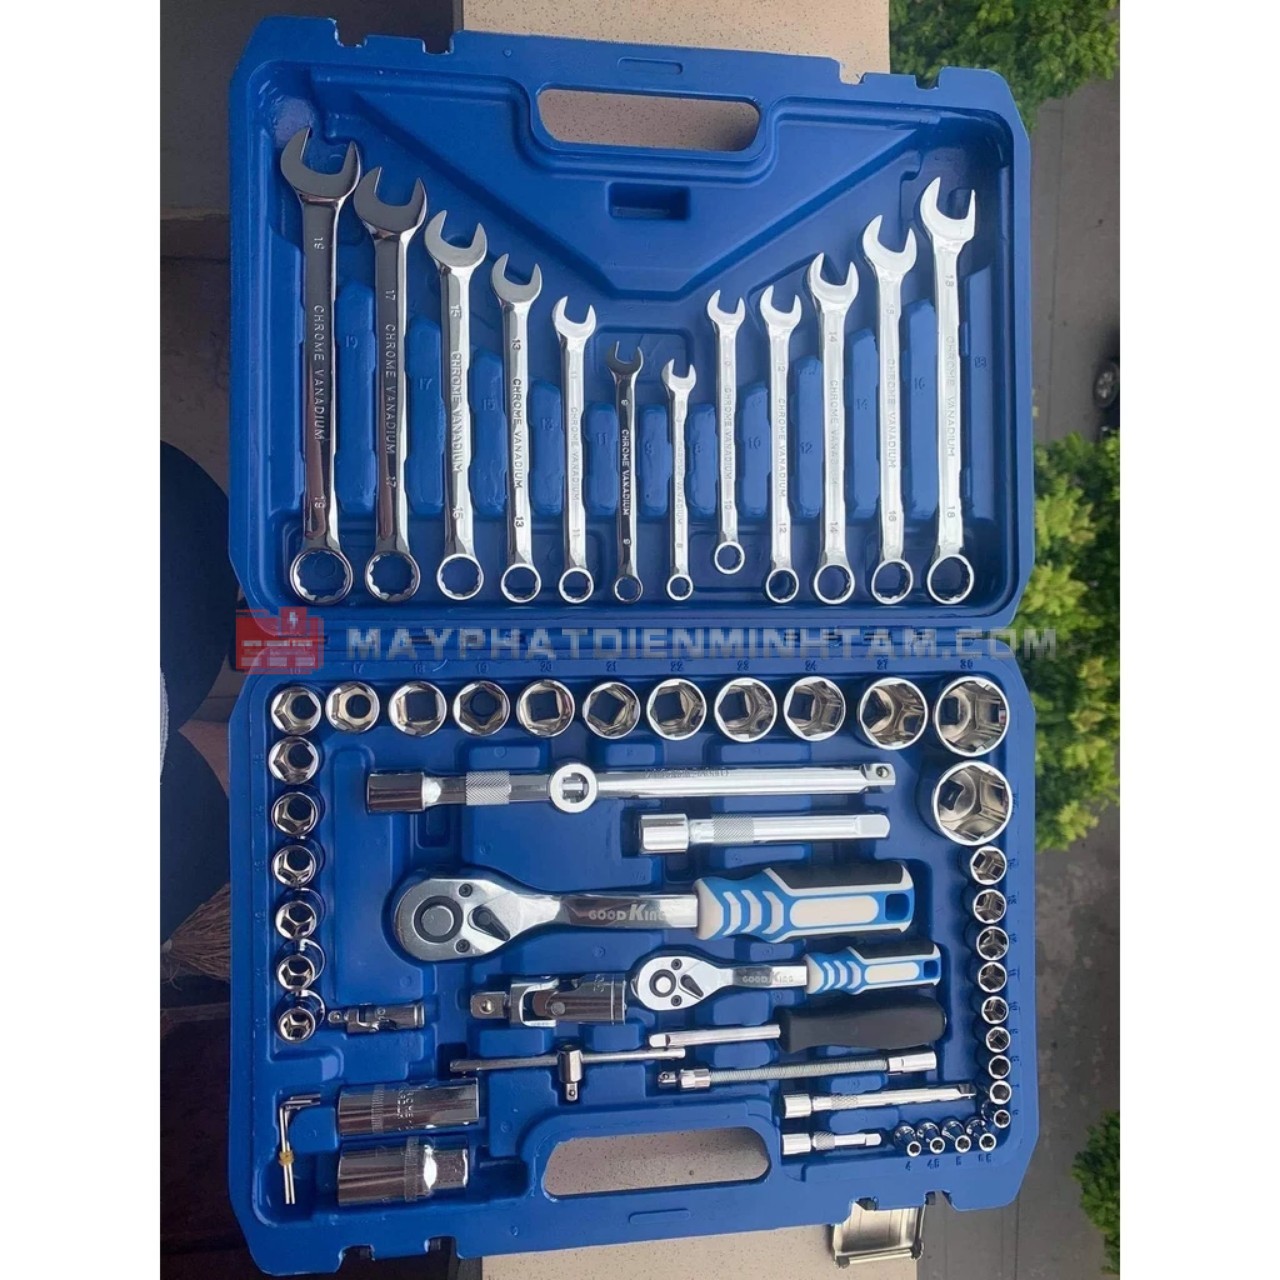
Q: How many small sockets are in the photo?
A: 13